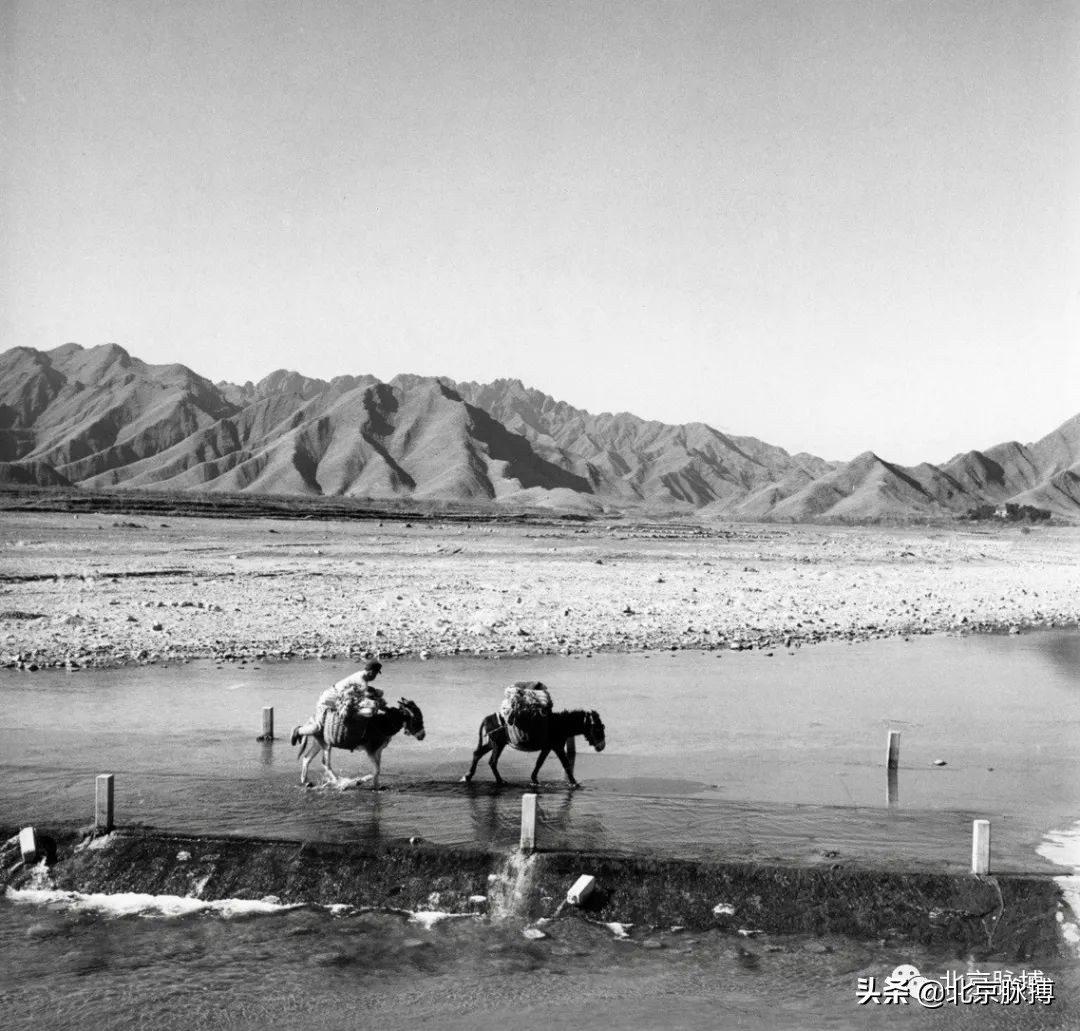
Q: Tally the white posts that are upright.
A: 5